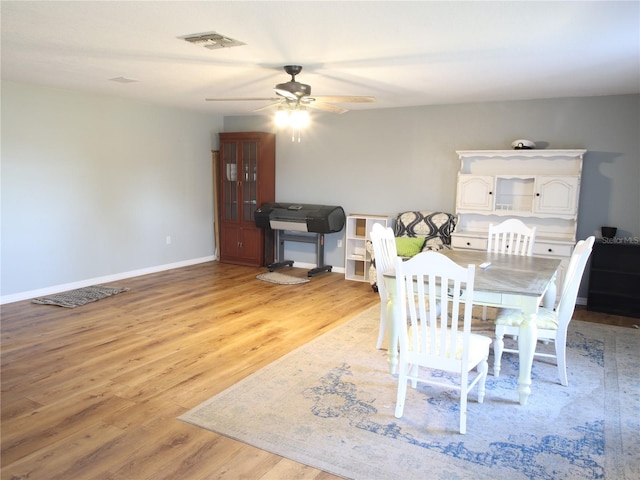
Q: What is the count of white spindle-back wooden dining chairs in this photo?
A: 4